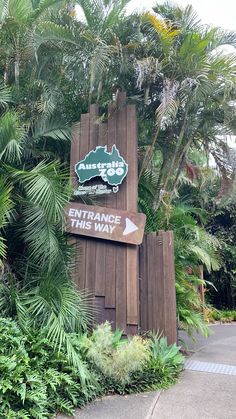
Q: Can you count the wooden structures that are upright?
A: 2